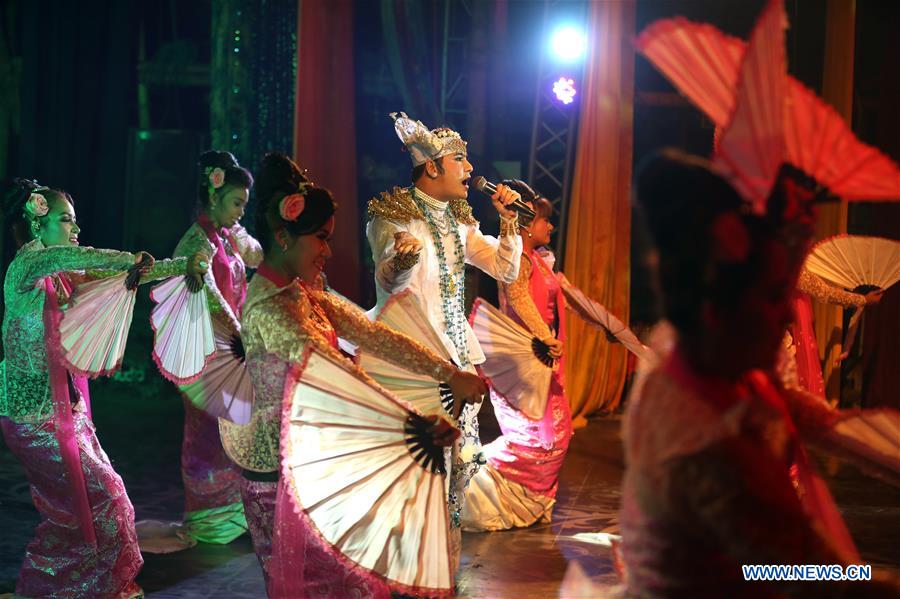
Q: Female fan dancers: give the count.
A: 6